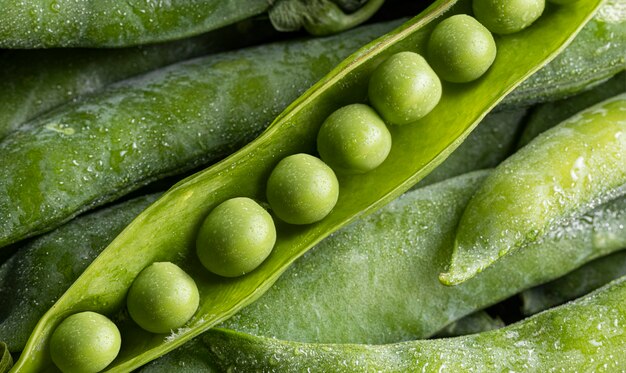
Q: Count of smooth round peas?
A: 8